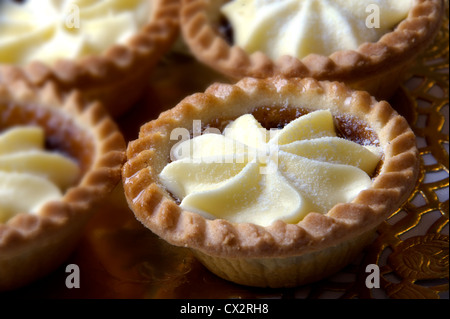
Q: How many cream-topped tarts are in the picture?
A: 4